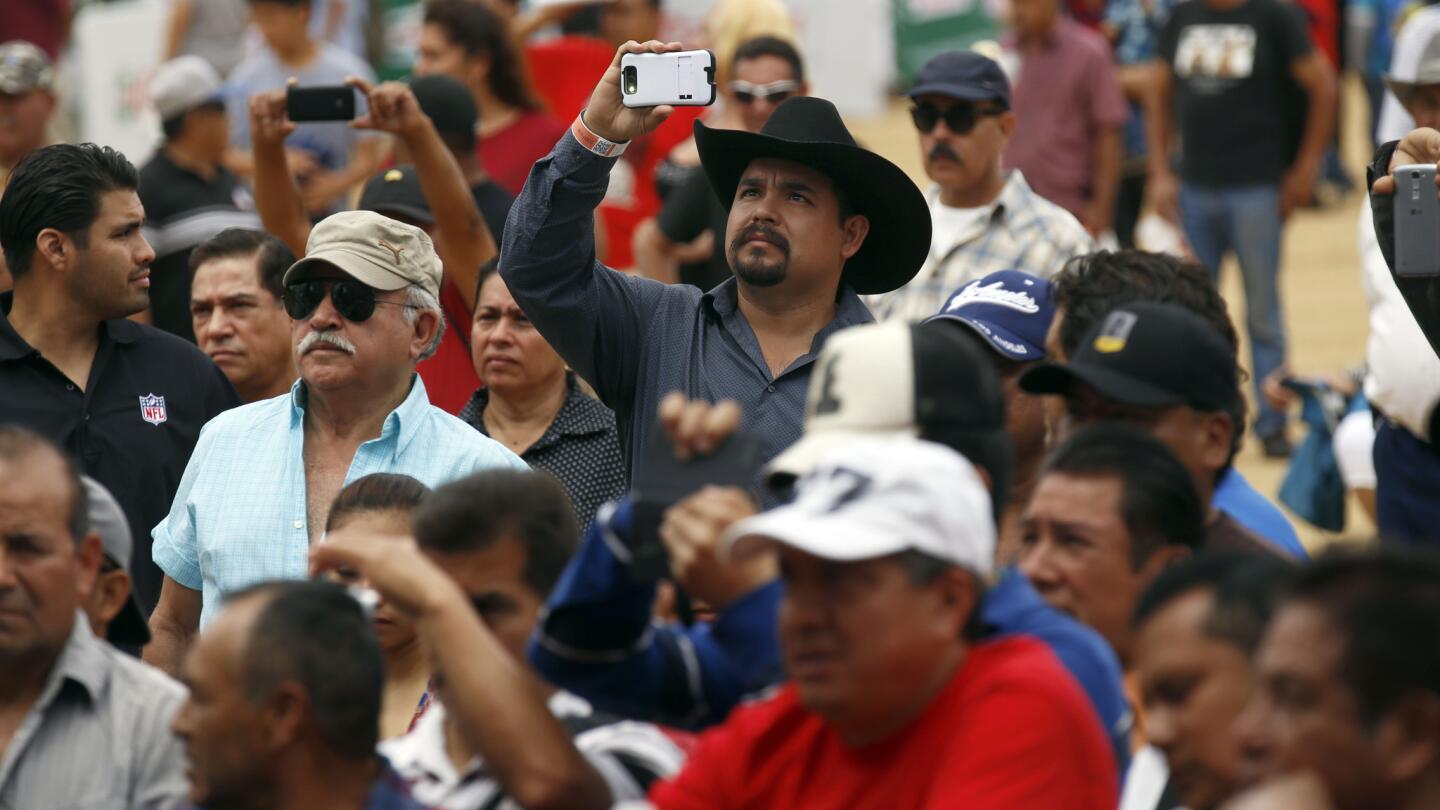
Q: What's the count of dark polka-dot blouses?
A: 1